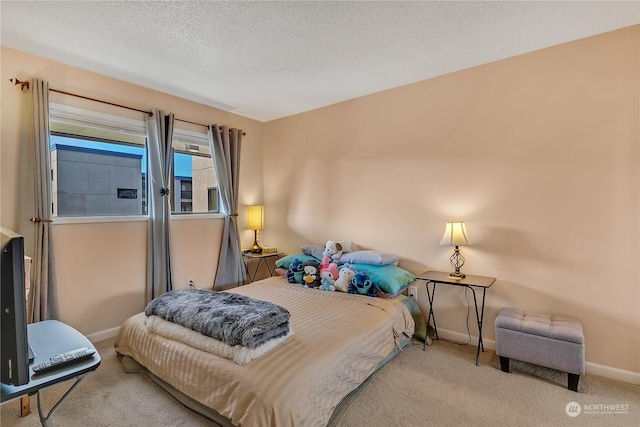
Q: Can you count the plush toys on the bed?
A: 6